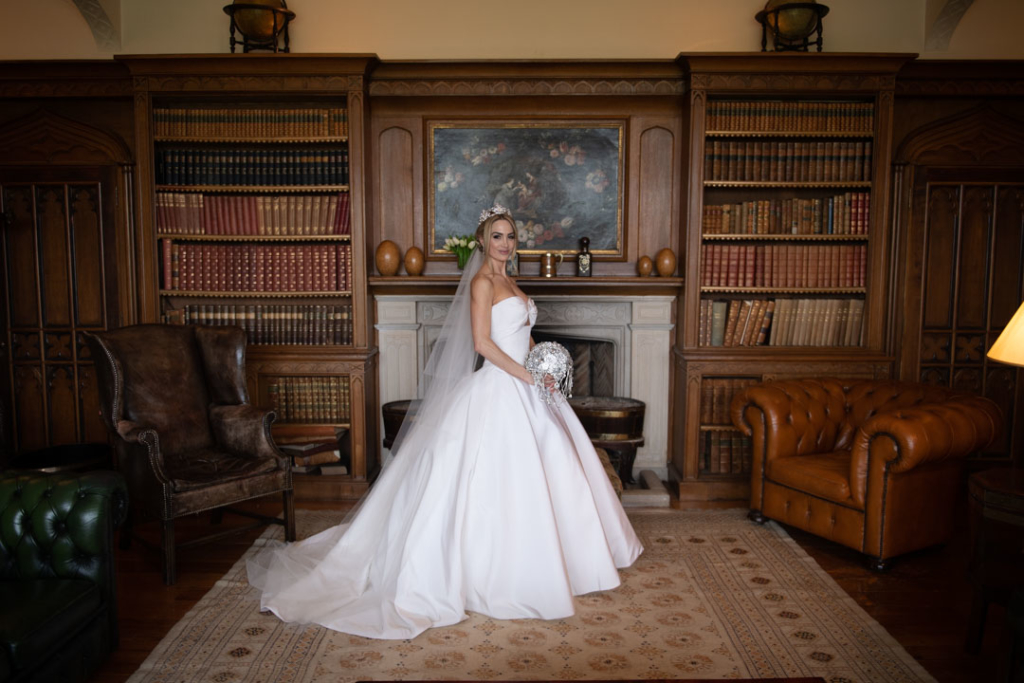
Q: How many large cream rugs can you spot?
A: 1